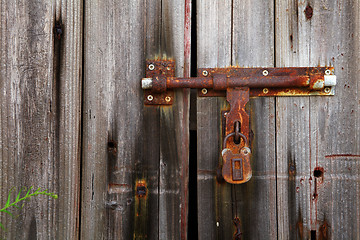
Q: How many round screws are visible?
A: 9